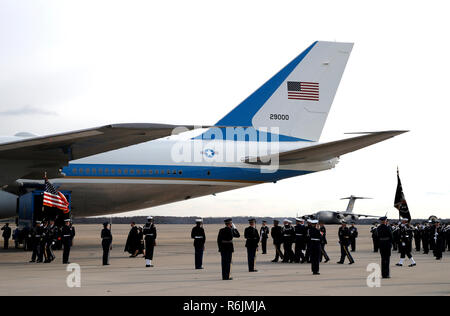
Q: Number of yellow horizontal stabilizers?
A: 0